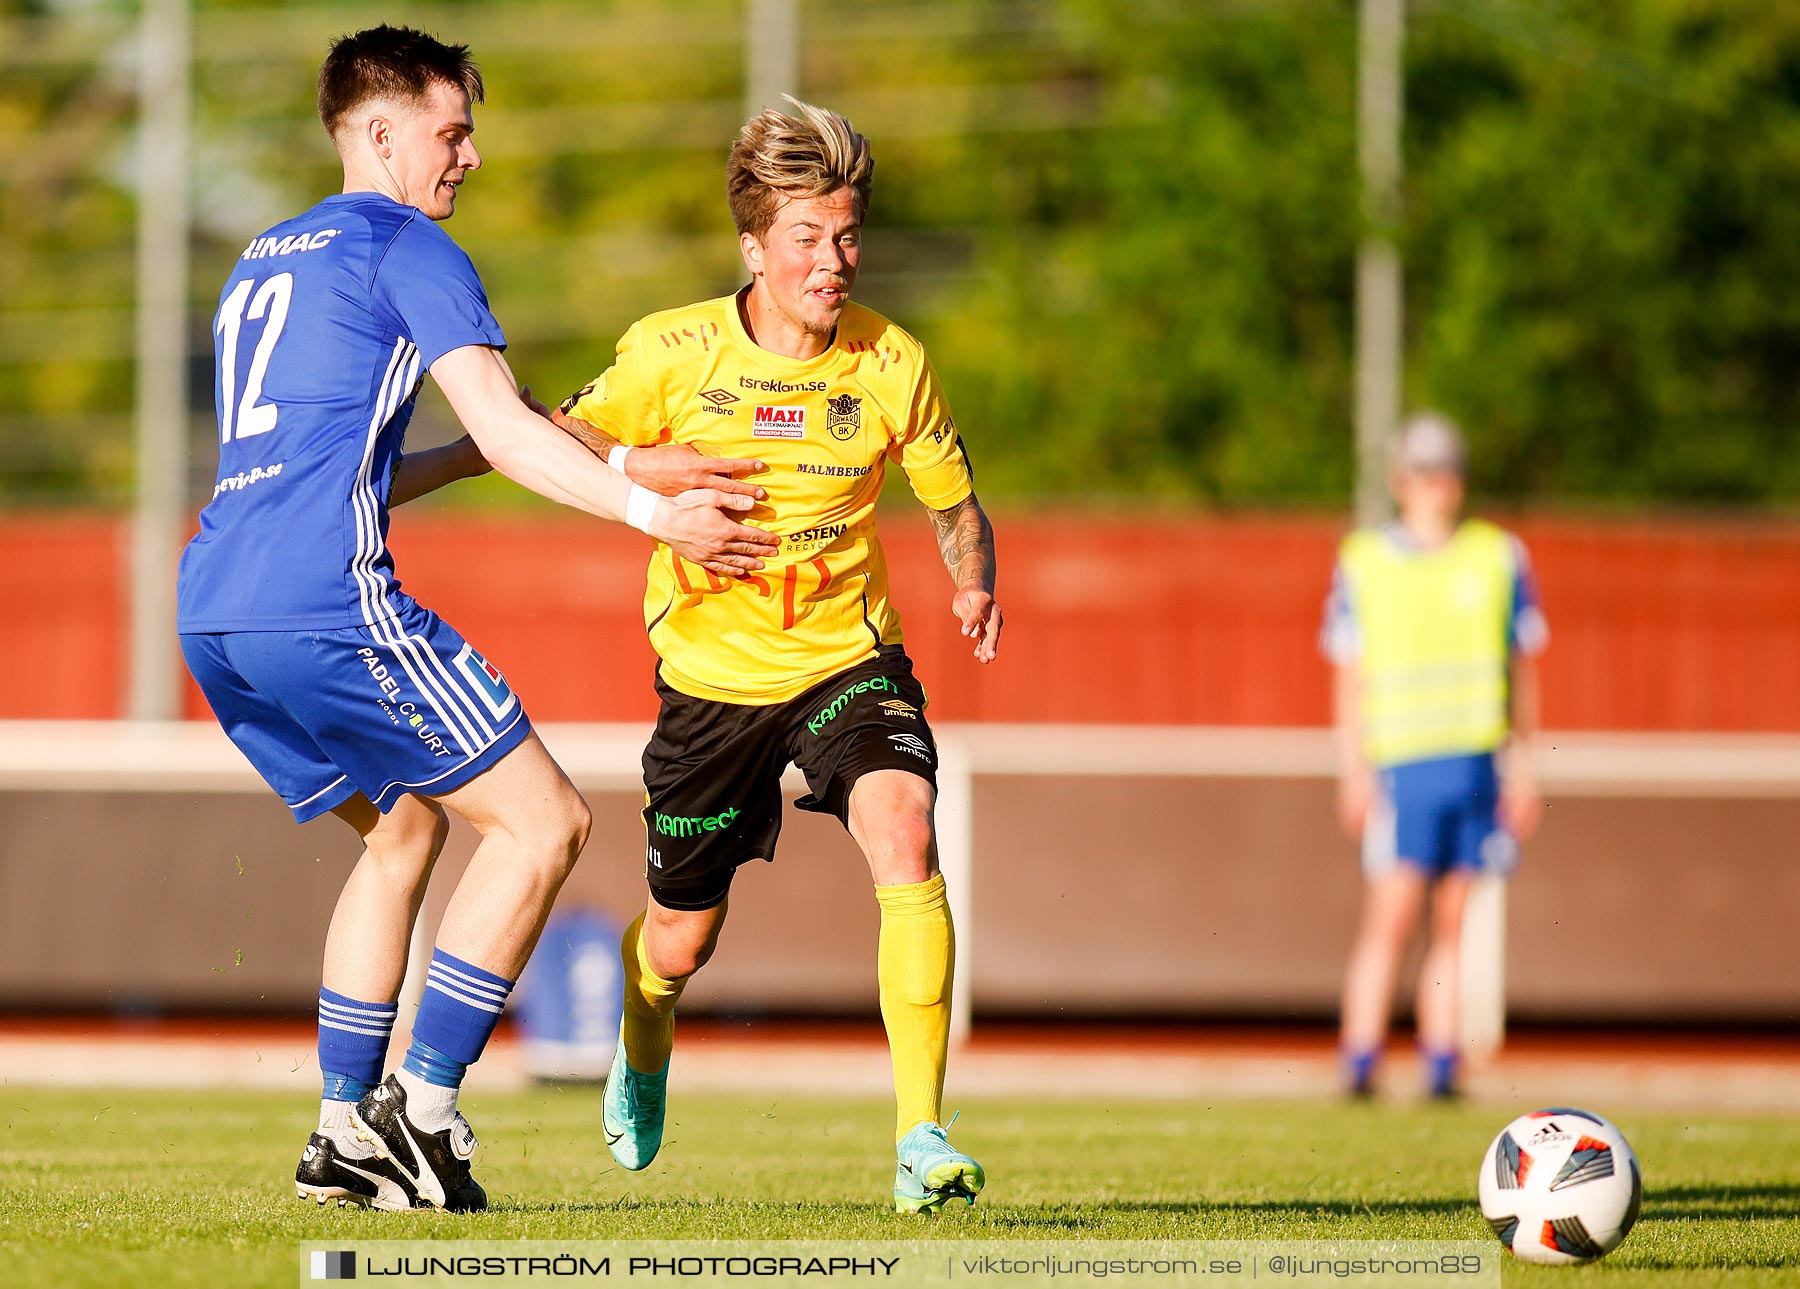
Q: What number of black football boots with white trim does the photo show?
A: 2